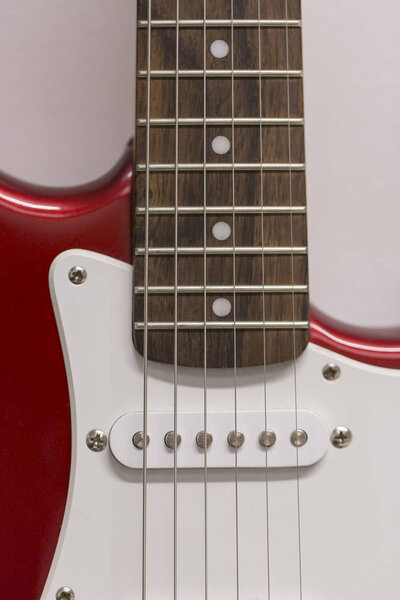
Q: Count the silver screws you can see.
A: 5